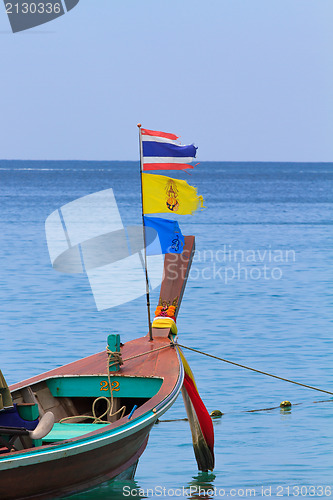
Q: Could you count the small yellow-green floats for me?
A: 2